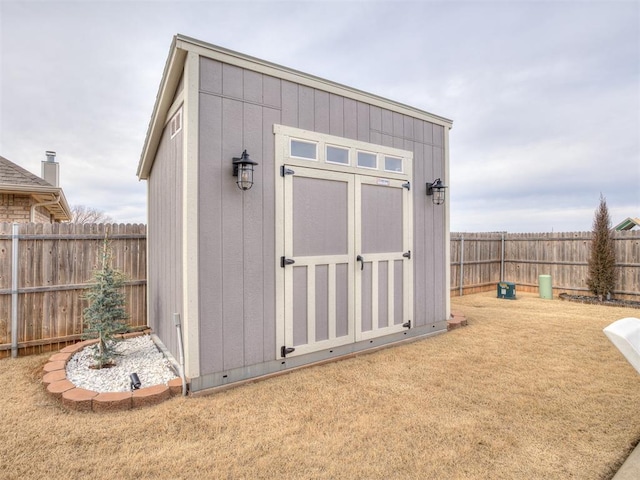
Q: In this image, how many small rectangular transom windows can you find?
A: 4